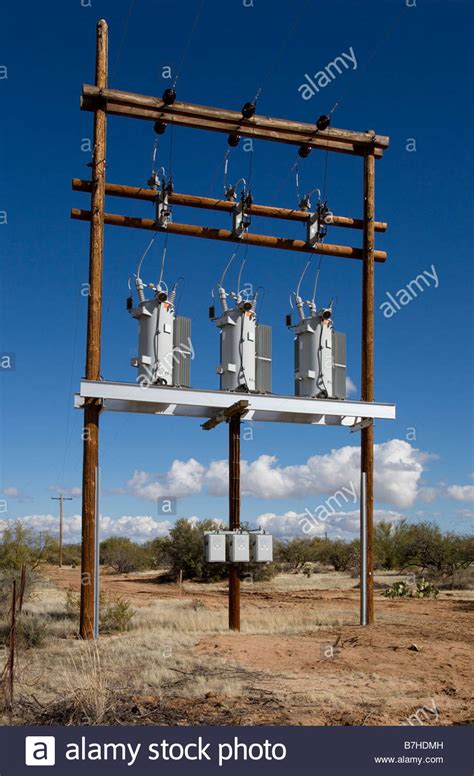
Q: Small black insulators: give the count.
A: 6